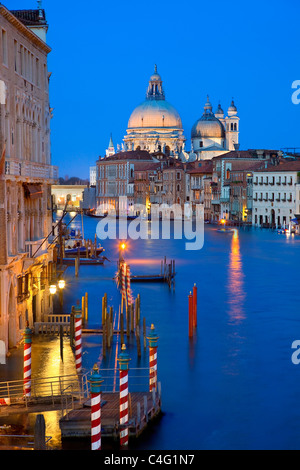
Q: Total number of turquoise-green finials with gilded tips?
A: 5